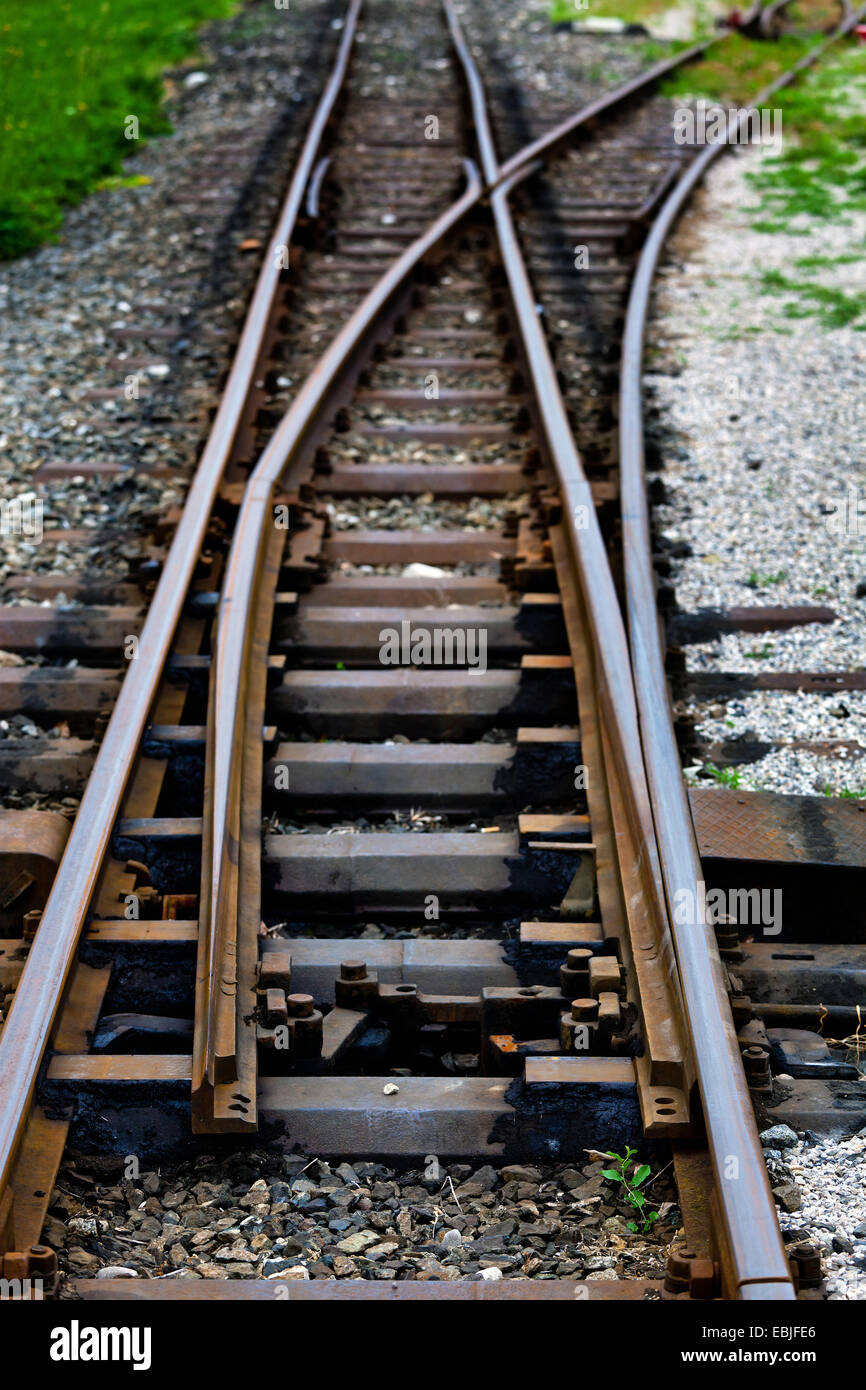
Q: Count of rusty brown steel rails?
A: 4